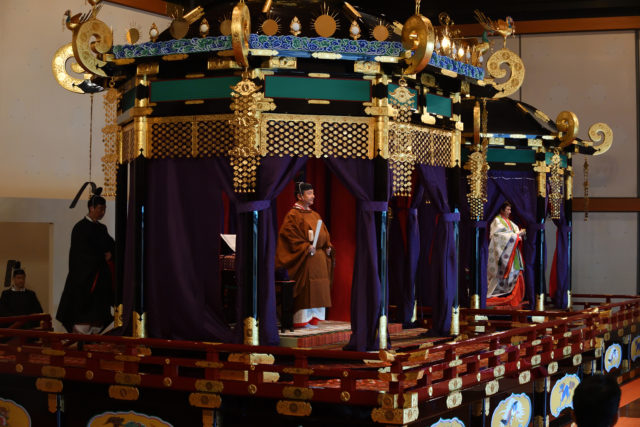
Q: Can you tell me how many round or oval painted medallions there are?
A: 7